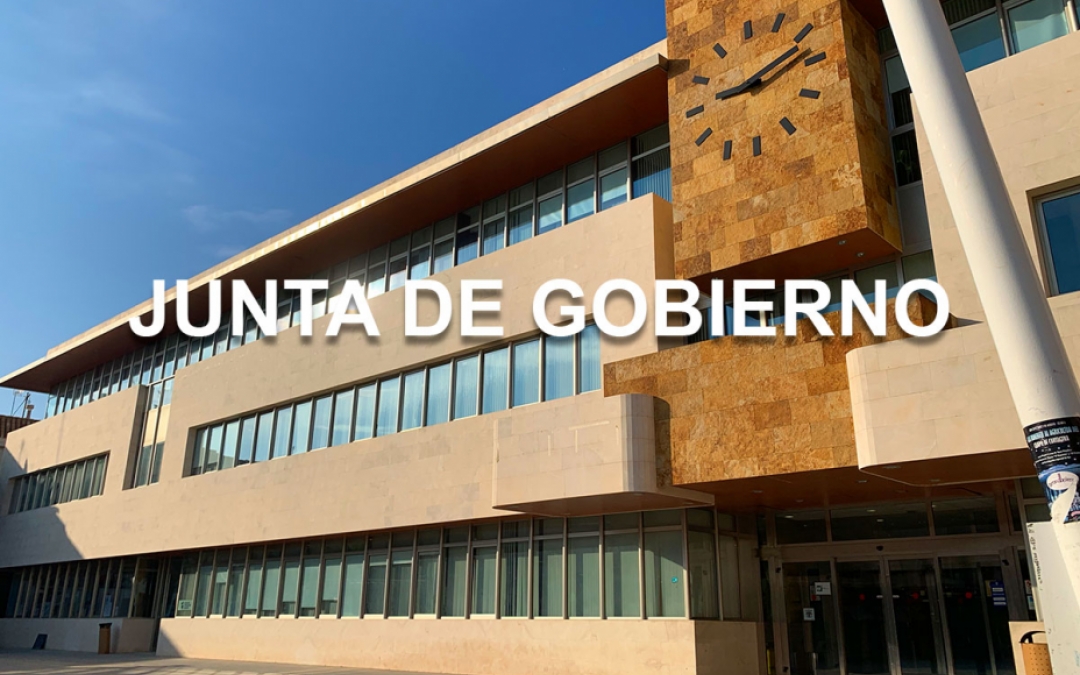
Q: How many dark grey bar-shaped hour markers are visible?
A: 12